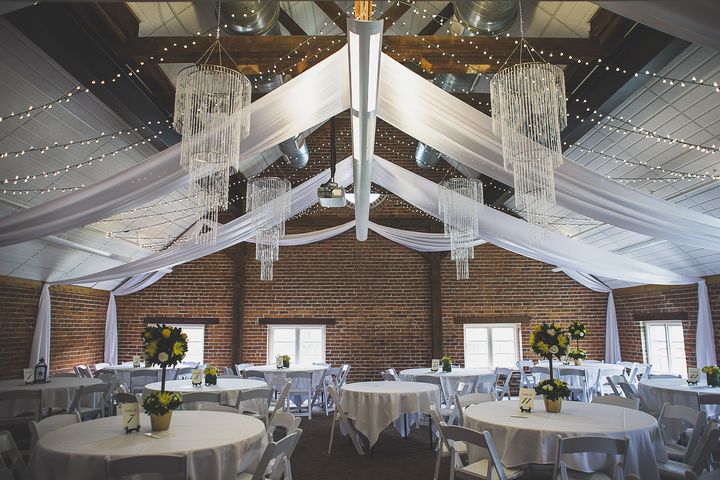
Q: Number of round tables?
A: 10